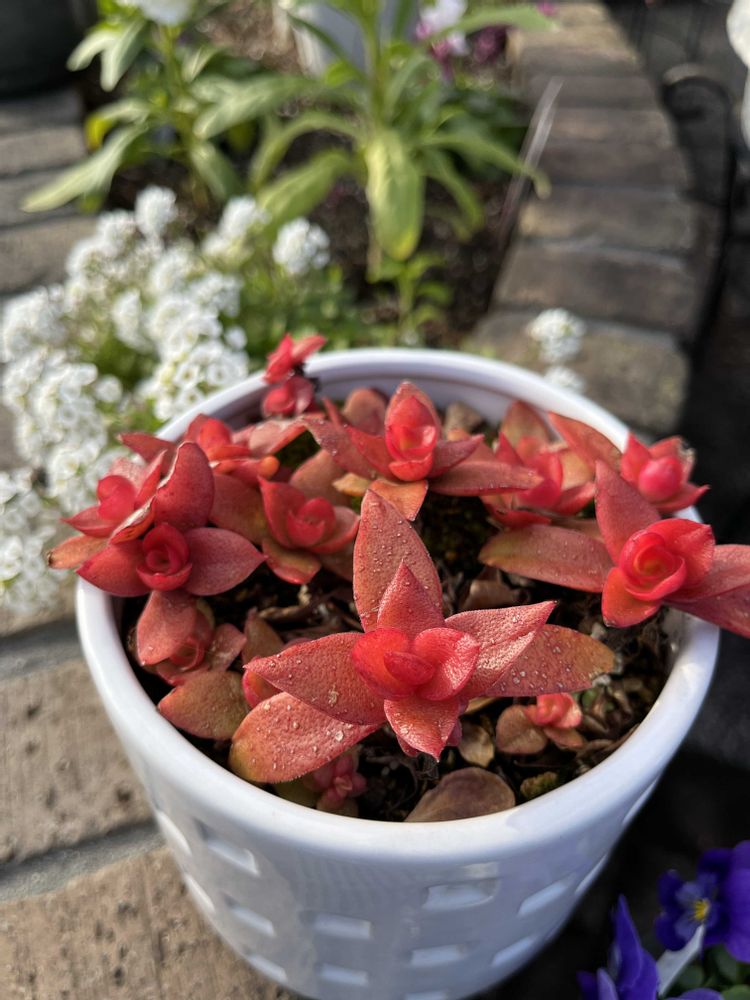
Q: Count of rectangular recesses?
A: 14